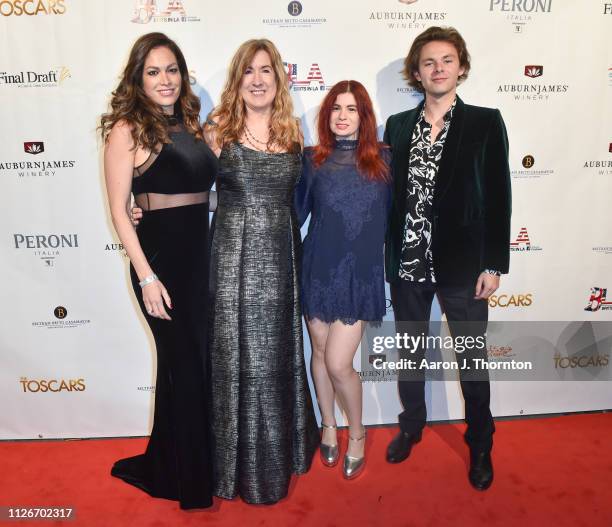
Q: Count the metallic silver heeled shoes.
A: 2